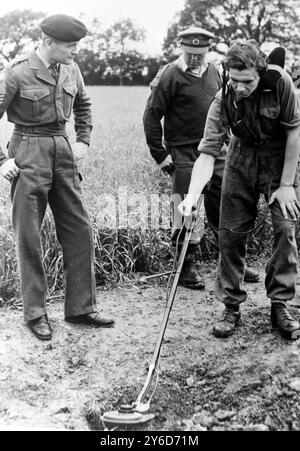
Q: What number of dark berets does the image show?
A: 1